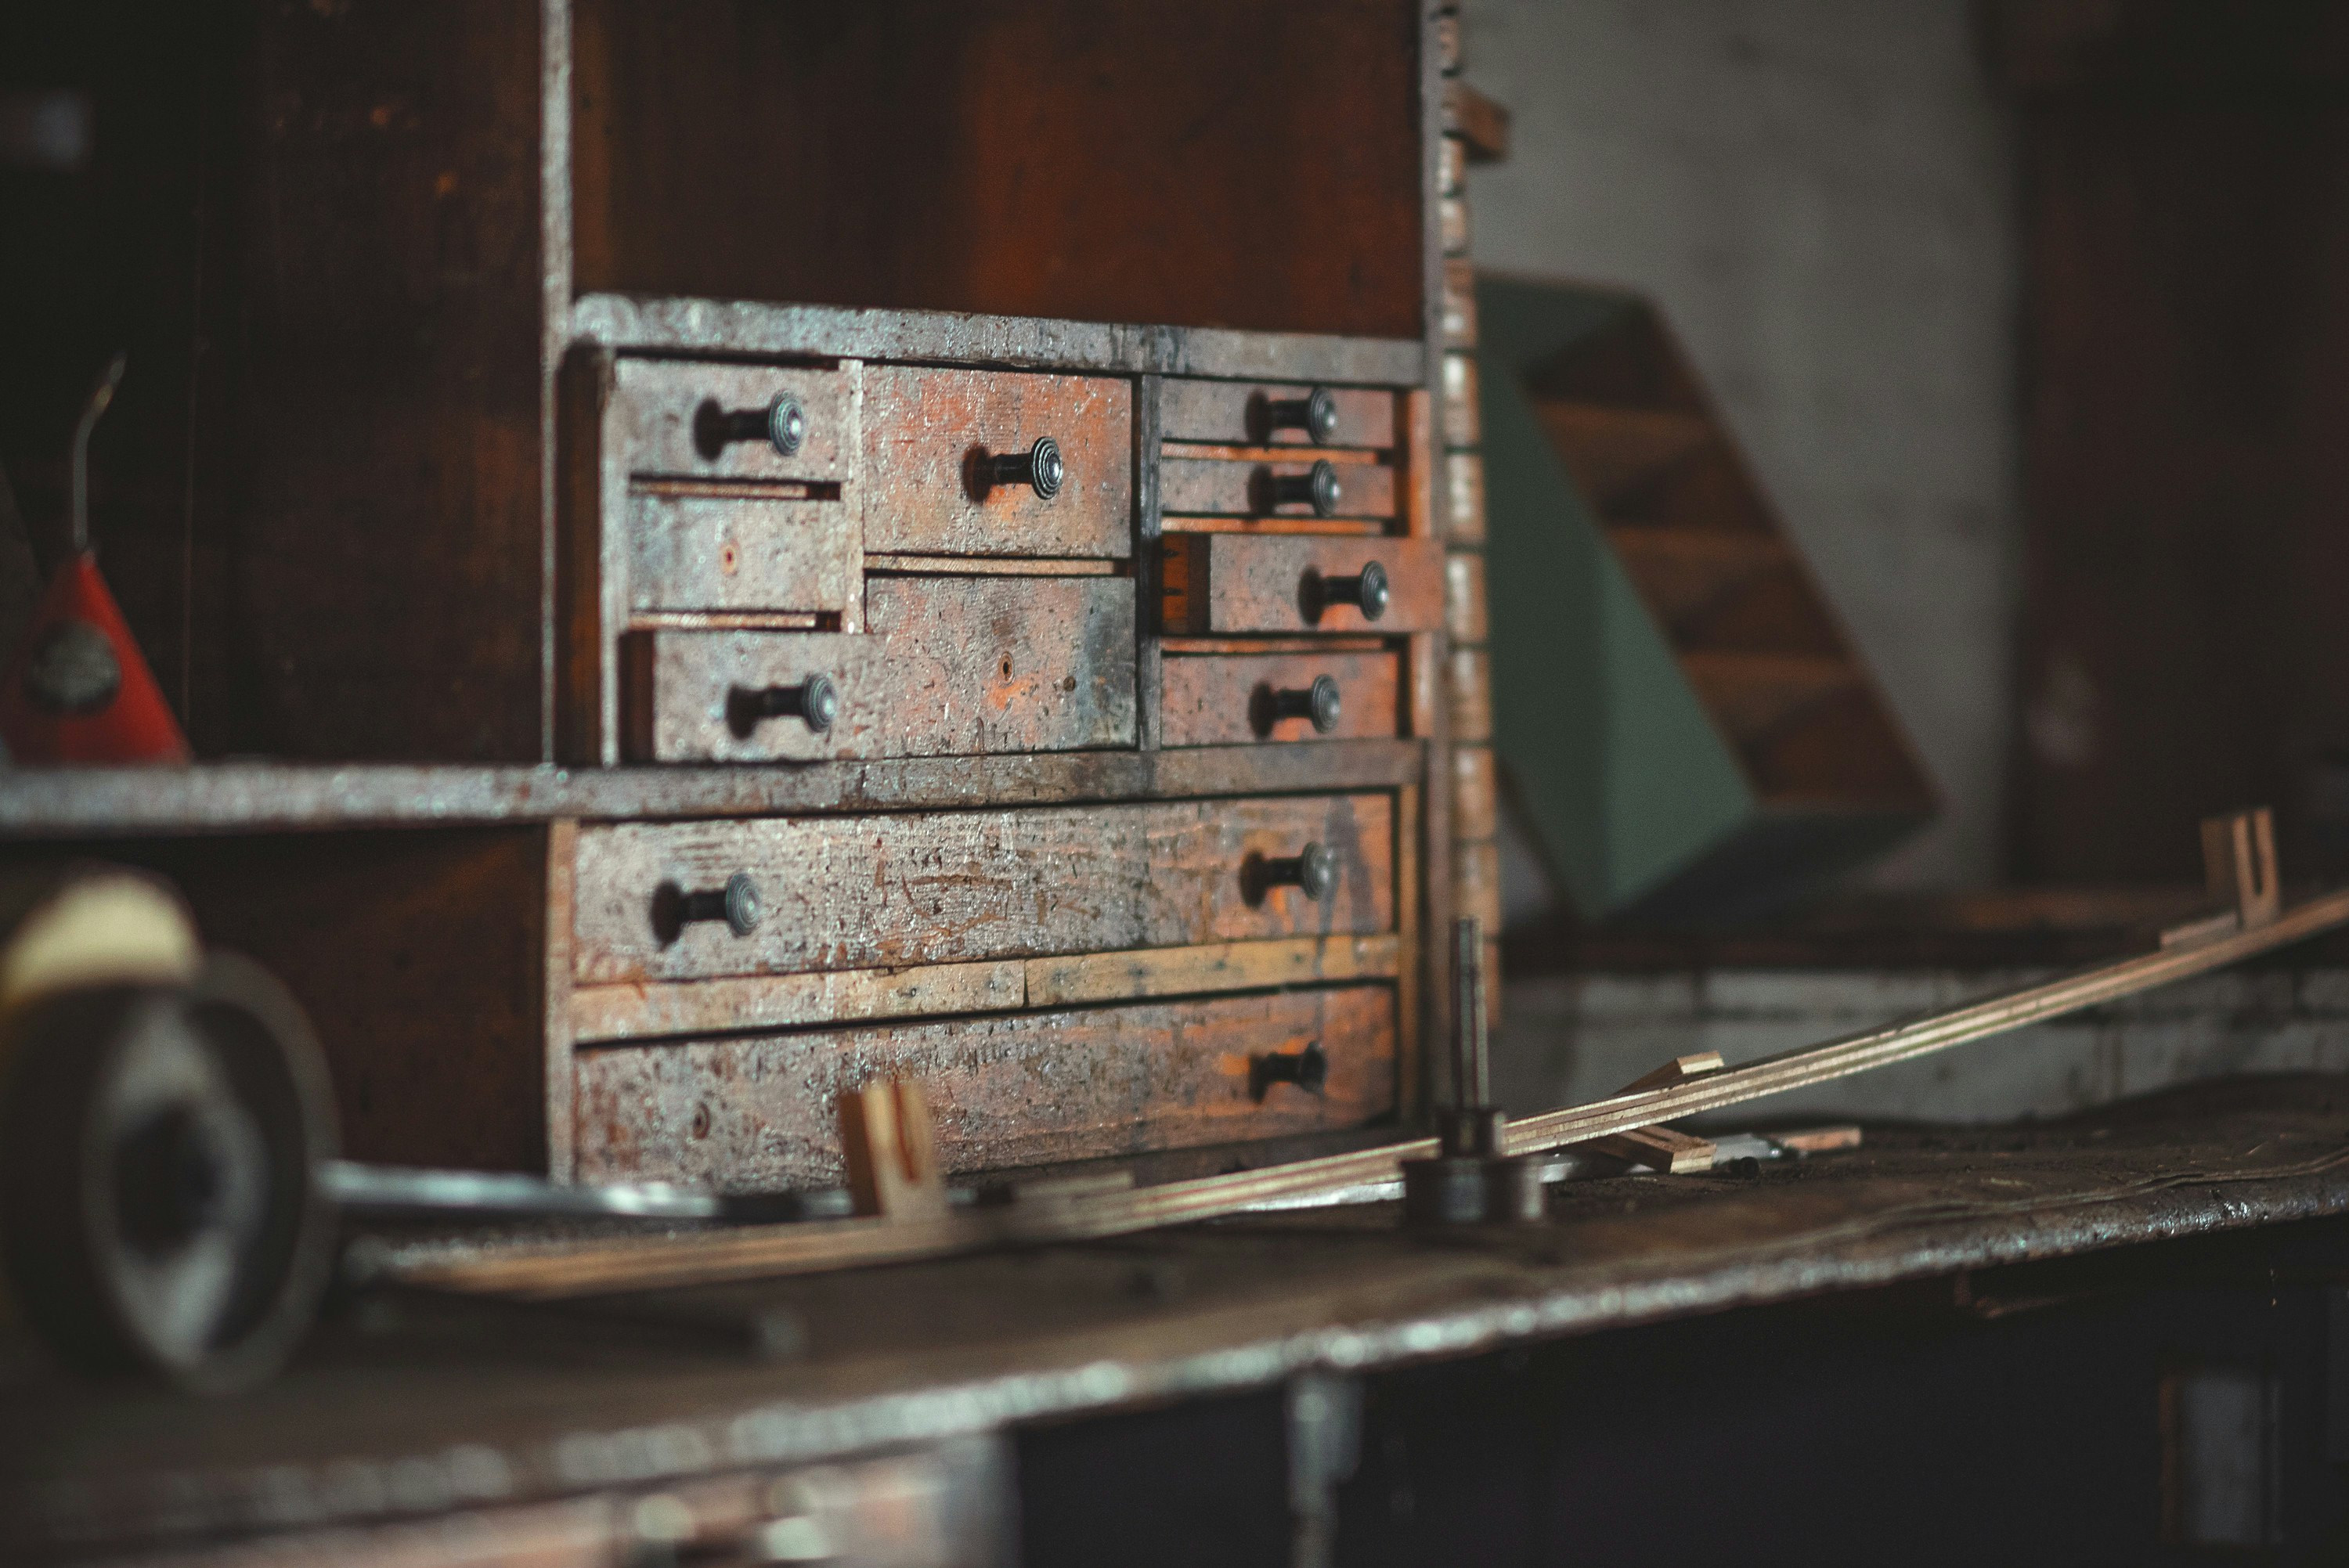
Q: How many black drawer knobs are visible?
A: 10